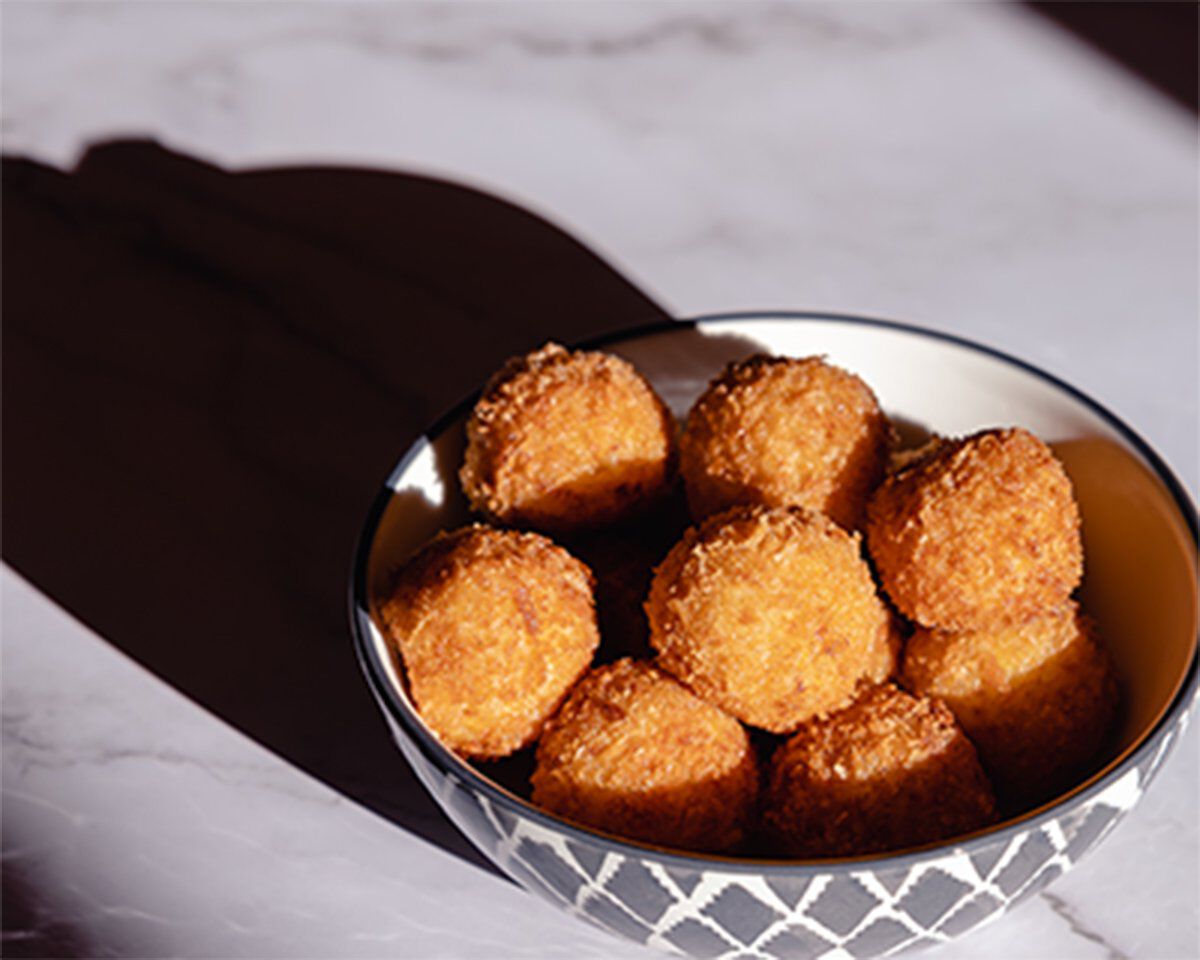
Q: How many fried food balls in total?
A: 8